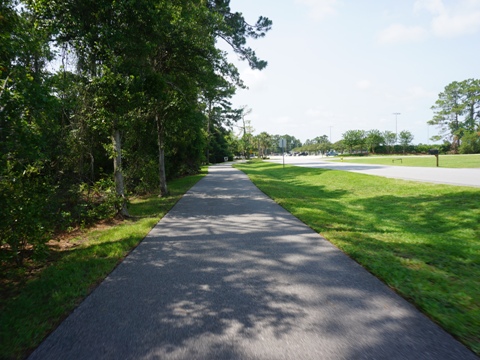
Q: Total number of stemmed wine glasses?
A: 0